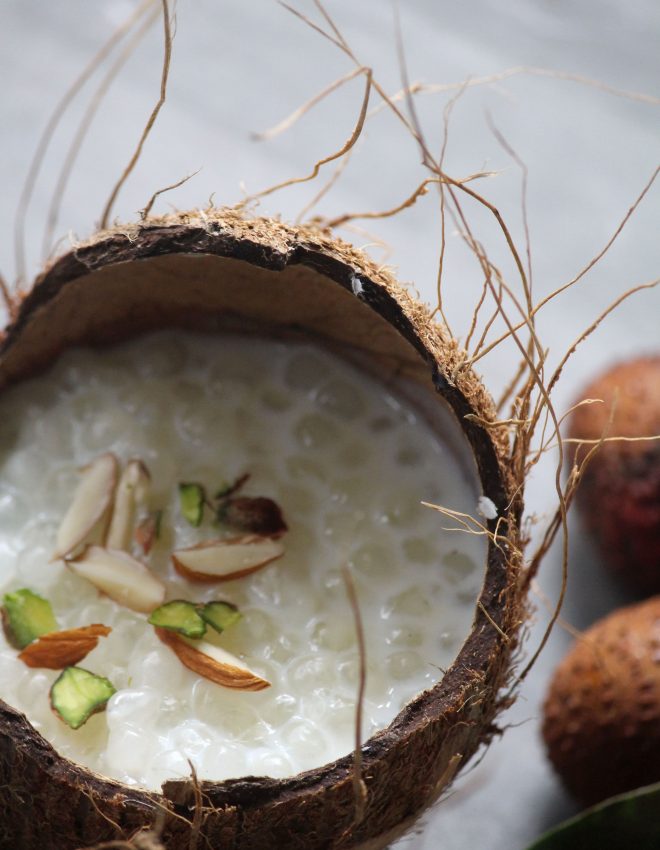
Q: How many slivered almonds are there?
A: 6